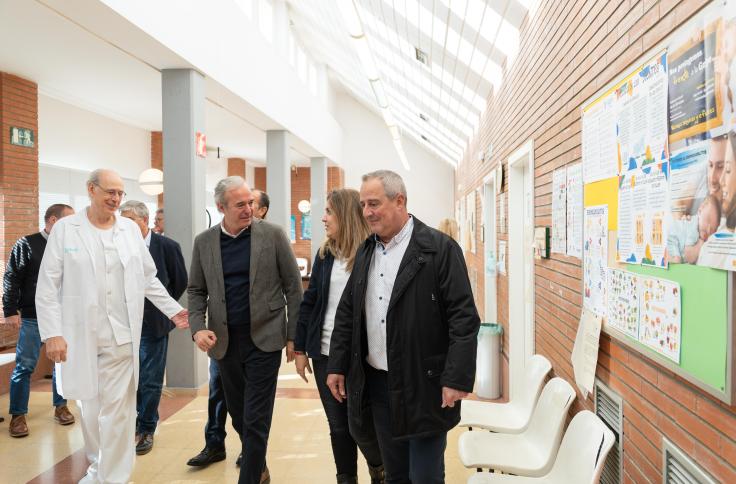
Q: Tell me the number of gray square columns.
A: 3